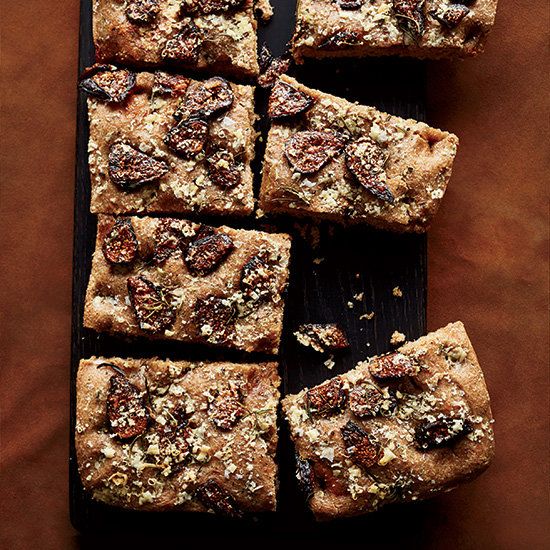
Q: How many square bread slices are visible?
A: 7